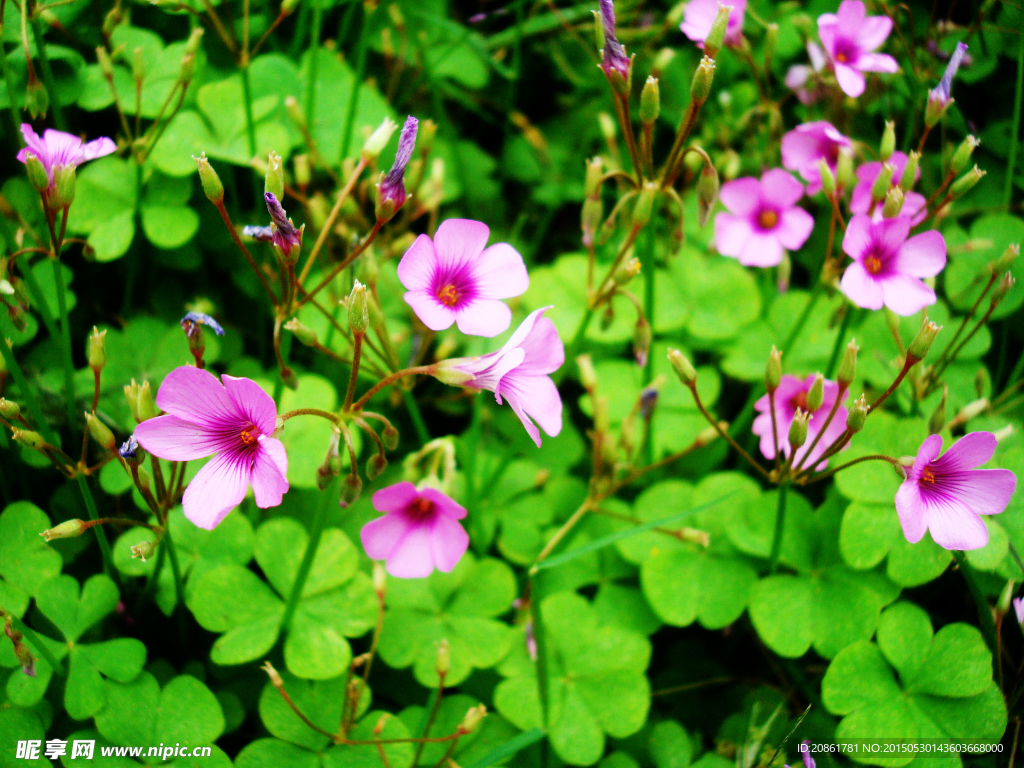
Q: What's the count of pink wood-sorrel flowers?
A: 13